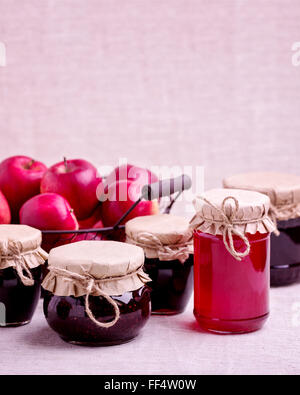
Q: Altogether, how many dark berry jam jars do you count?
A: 4